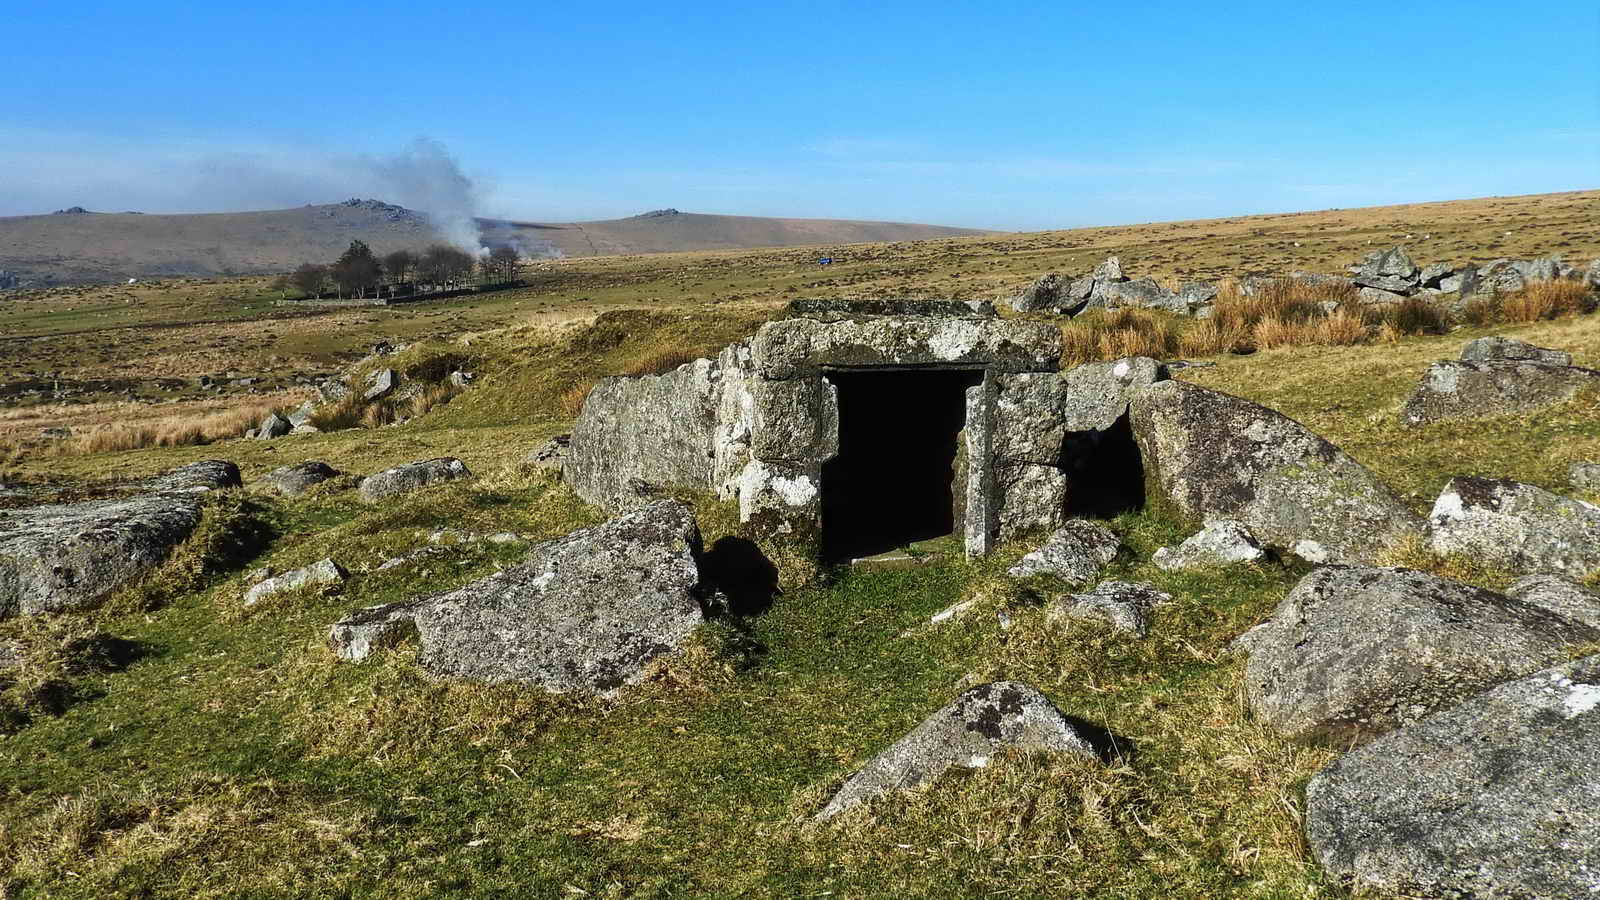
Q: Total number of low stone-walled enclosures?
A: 1